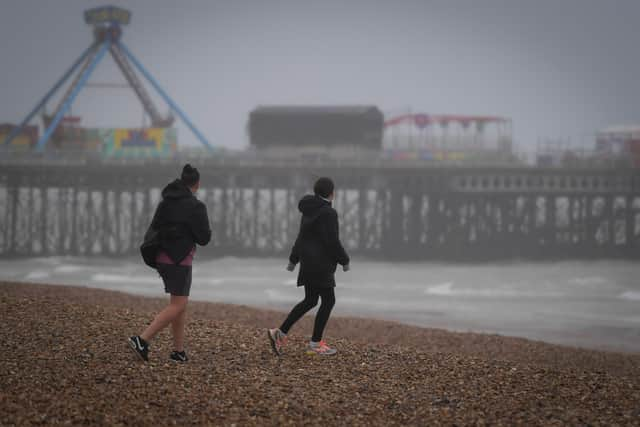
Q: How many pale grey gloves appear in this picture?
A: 2